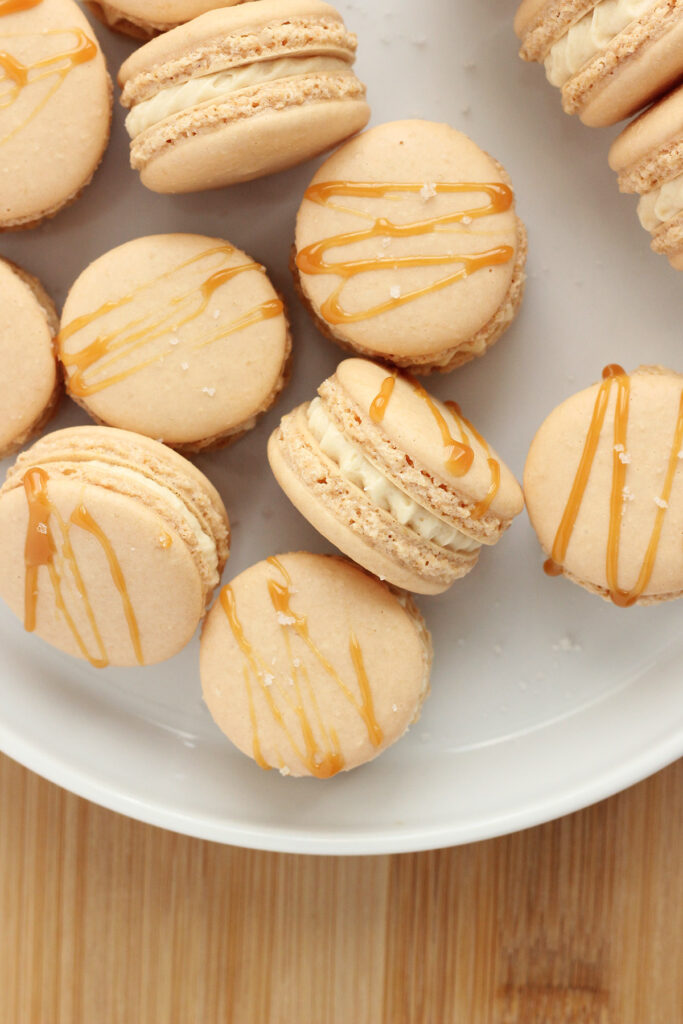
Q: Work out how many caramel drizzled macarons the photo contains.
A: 7